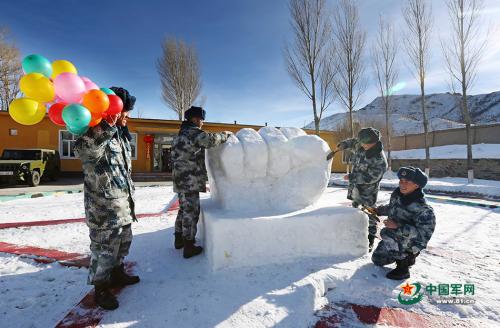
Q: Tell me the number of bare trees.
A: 7